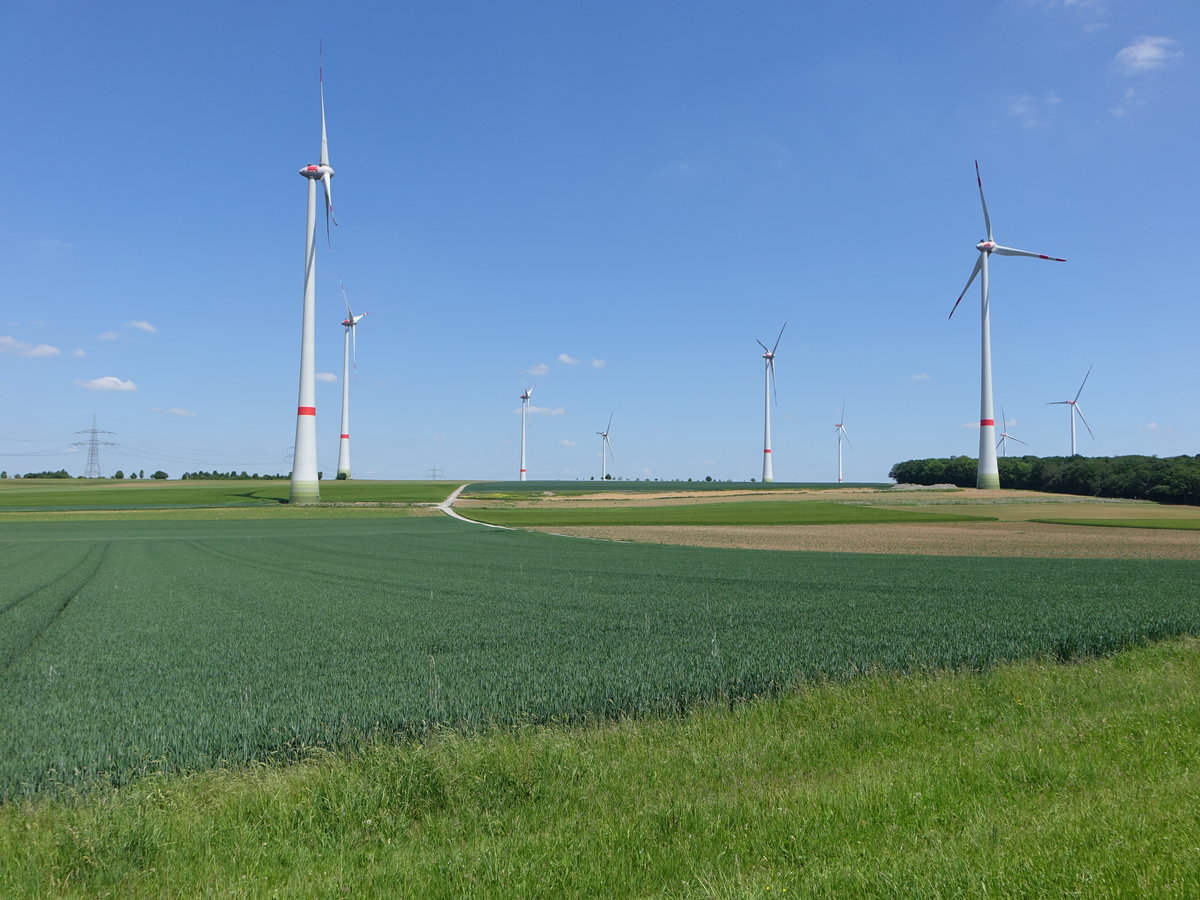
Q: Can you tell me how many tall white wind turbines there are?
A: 9